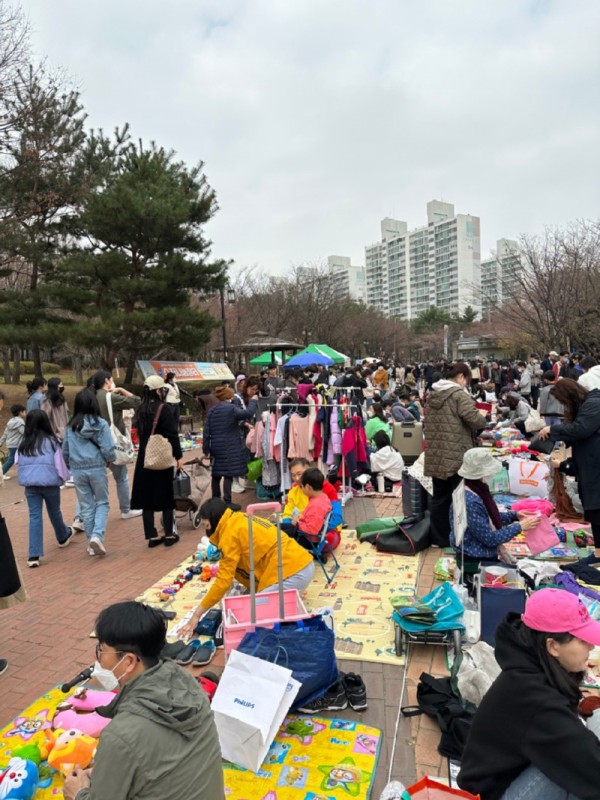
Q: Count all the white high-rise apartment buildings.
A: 3